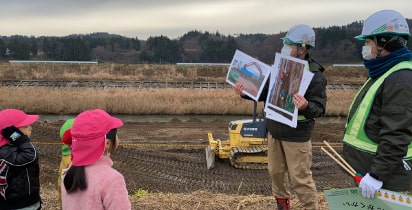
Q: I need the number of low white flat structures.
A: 3